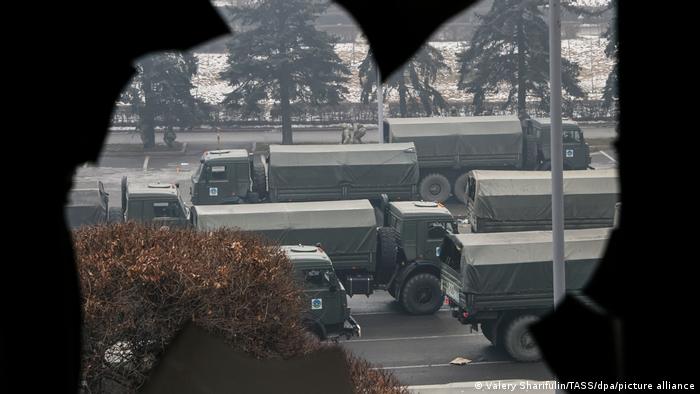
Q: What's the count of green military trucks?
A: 7